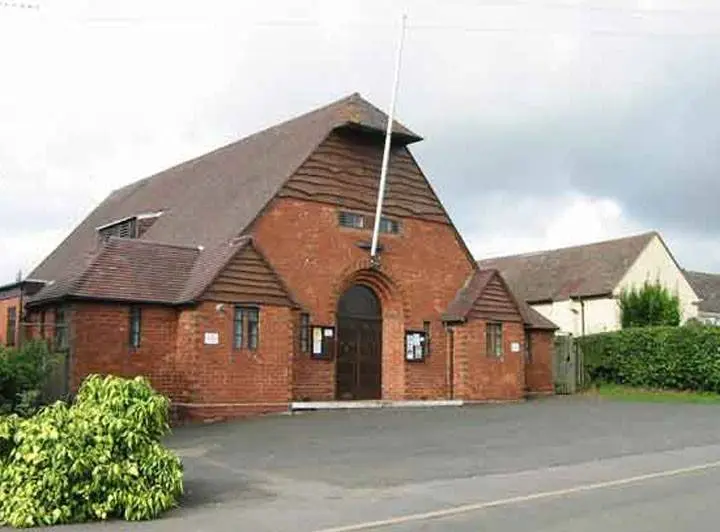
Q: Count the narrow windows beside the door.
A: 2